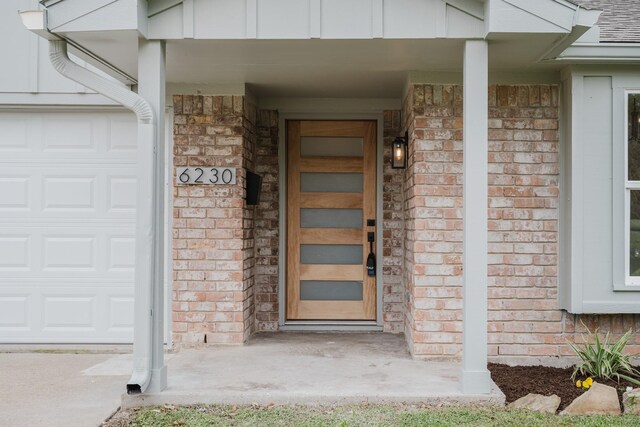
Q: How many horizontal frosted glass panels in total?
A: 5